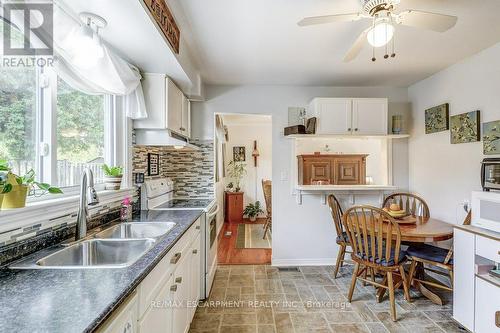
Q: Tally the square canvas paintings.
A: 3